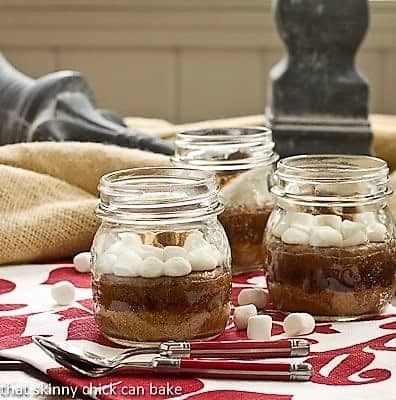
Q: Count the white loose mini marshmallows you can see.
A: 6